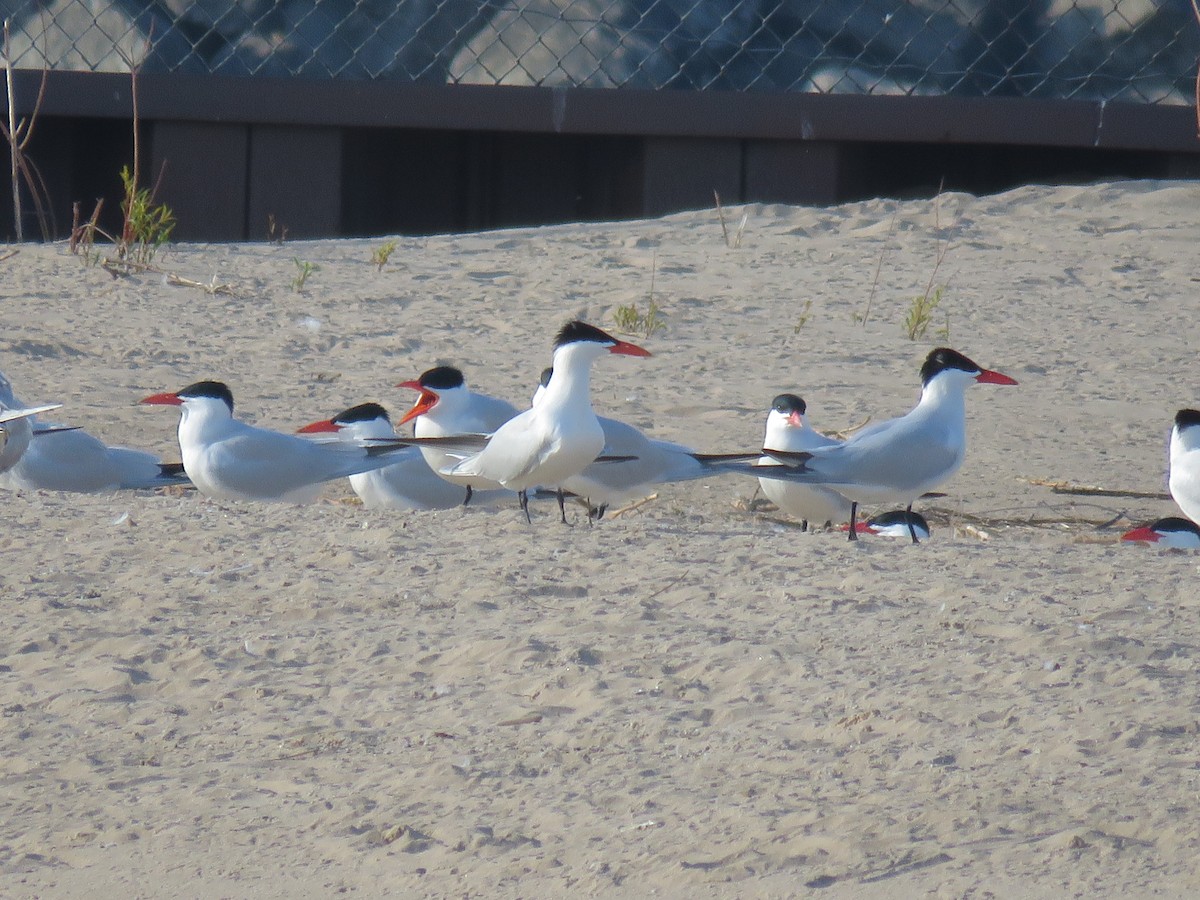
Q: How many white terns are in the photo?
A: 12